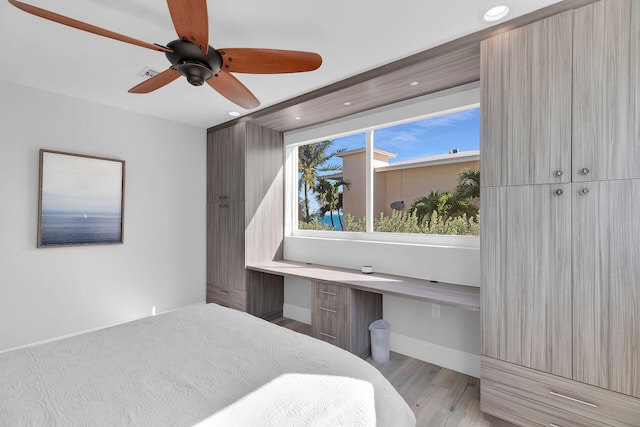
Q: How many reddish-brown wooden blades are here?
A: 5